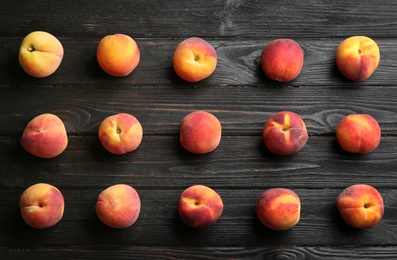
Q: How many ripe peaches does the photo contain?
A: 15